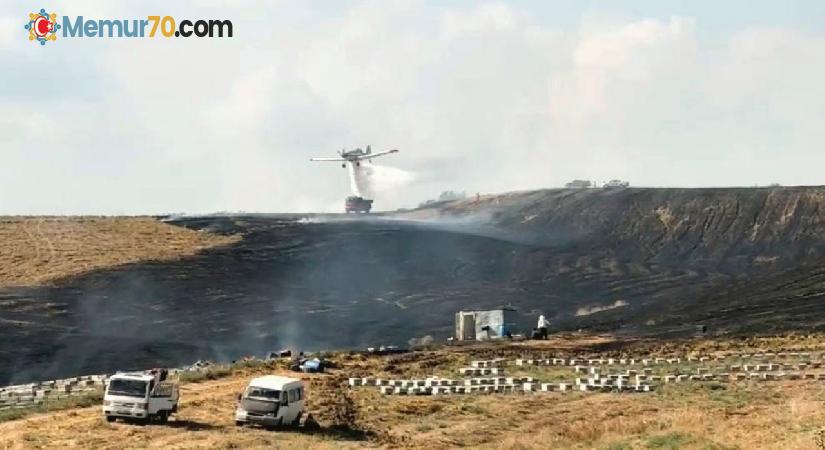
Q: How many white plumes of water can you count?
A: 1